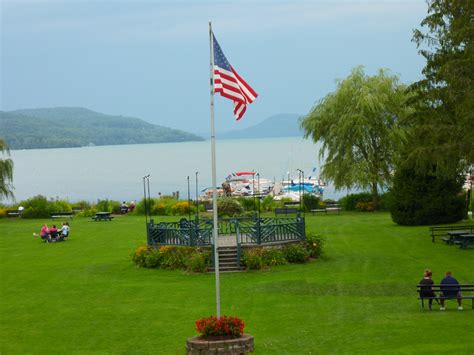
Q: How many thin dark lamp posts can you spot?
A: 8